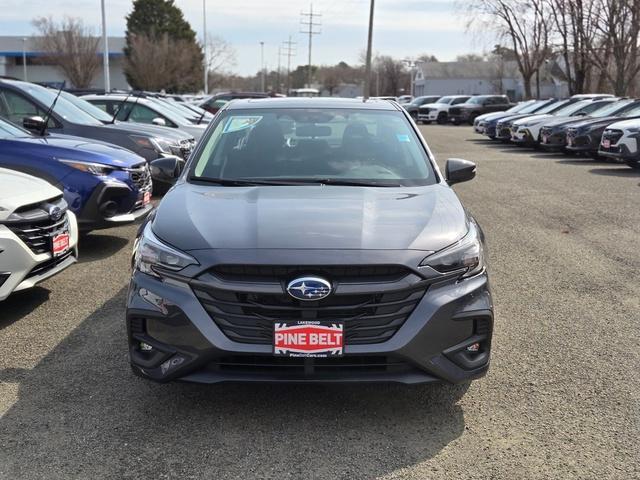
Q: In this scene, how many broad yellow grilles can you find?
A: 0